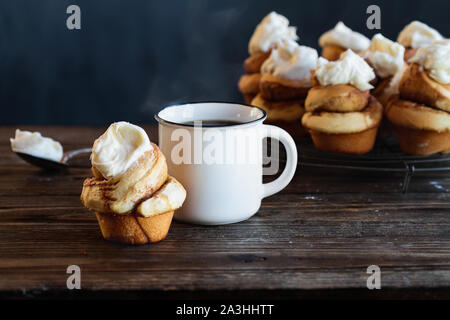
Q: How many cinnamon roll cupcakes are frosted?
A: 8